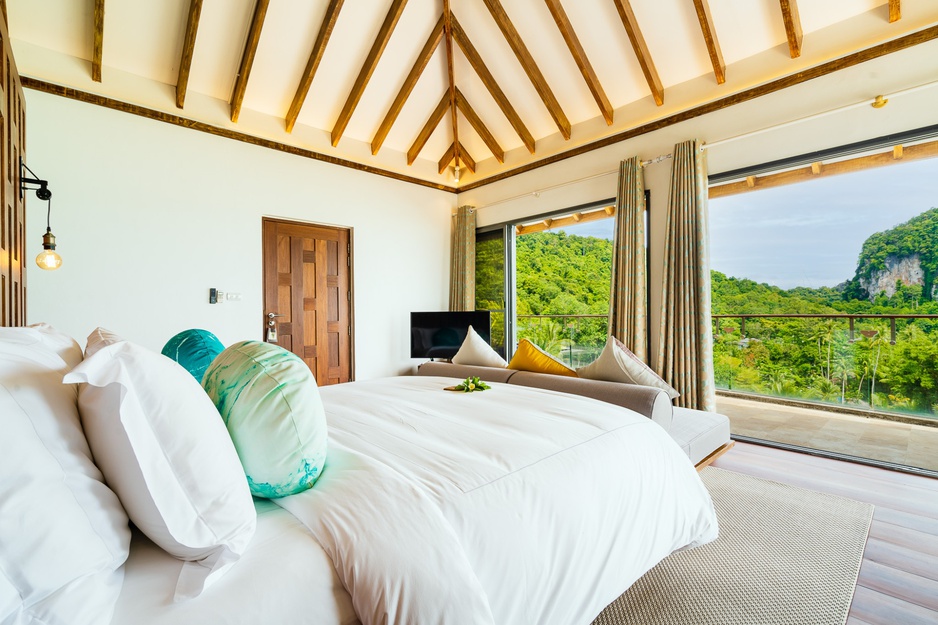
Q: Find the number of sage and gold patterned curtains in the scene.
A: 3